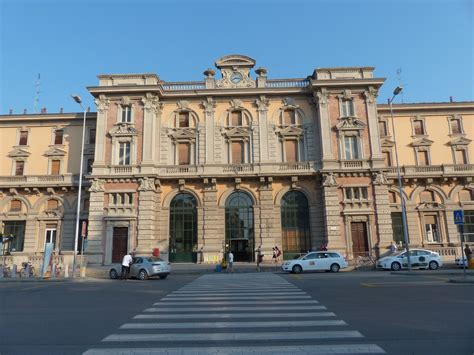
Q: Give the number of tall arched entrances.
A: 3